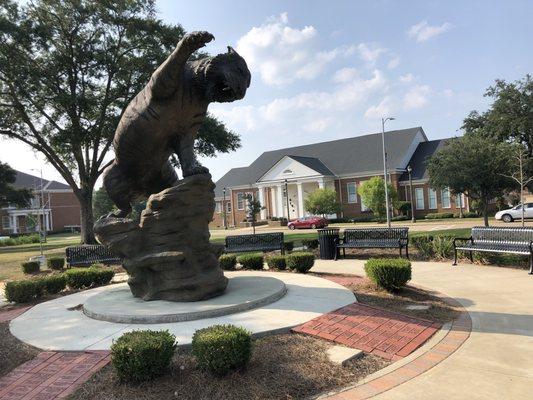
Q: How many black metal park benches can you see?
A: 4